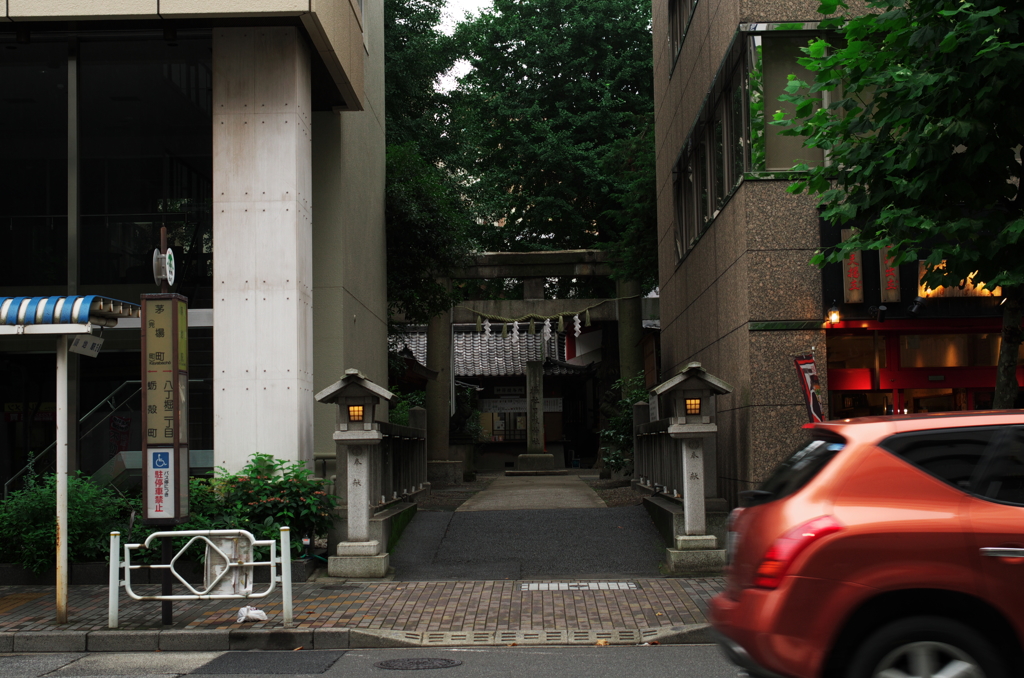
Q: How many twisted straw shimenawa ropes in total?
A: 1